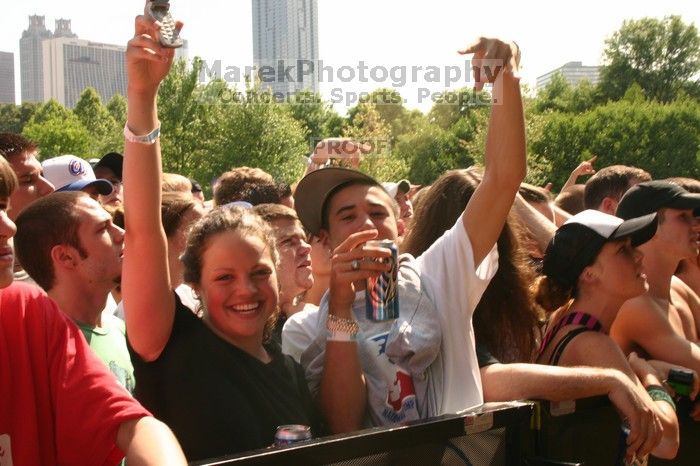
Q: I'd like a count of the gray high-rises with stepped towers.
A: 2